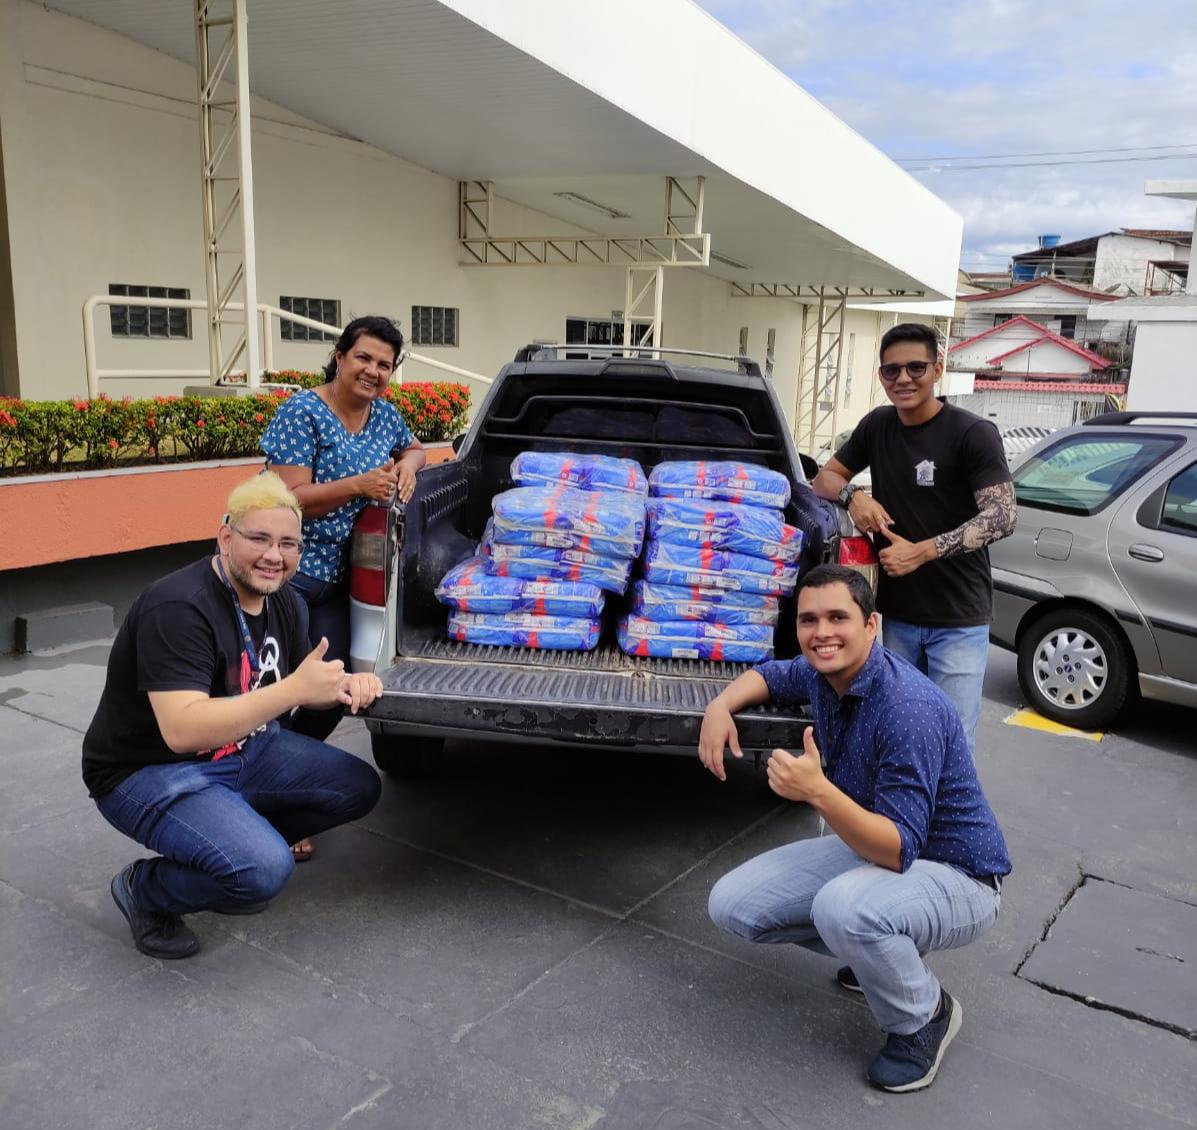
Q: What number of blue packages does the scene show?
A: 10